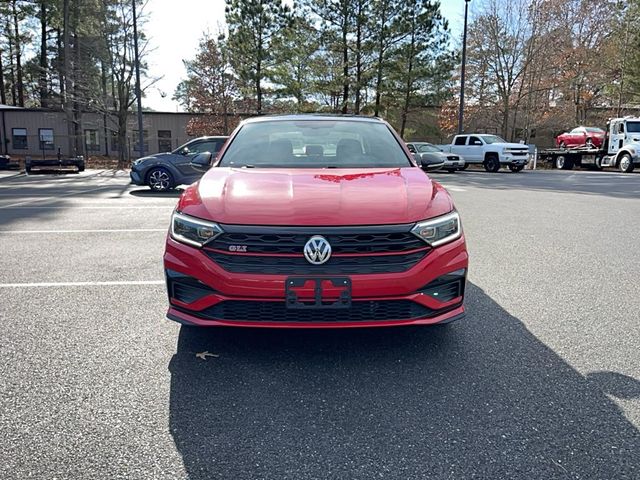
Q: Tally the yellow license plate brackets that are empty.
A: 0